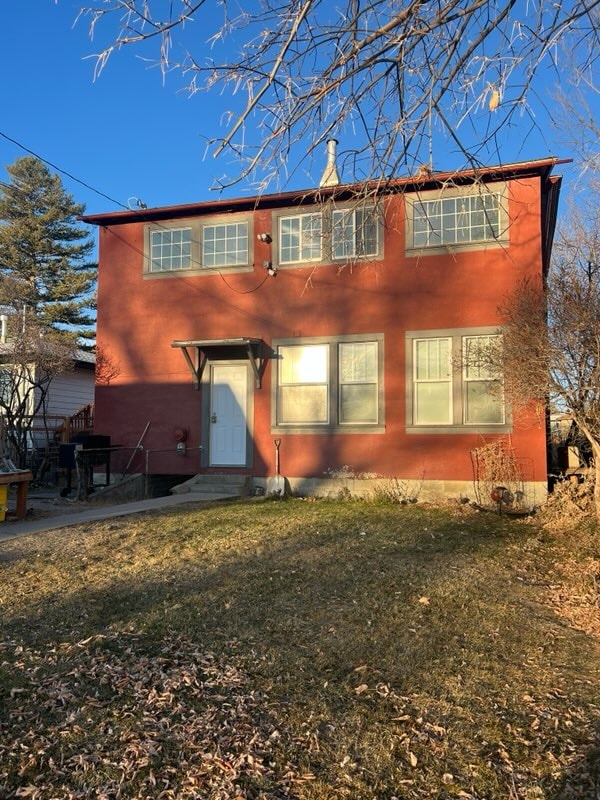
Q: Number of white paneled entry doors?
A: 1